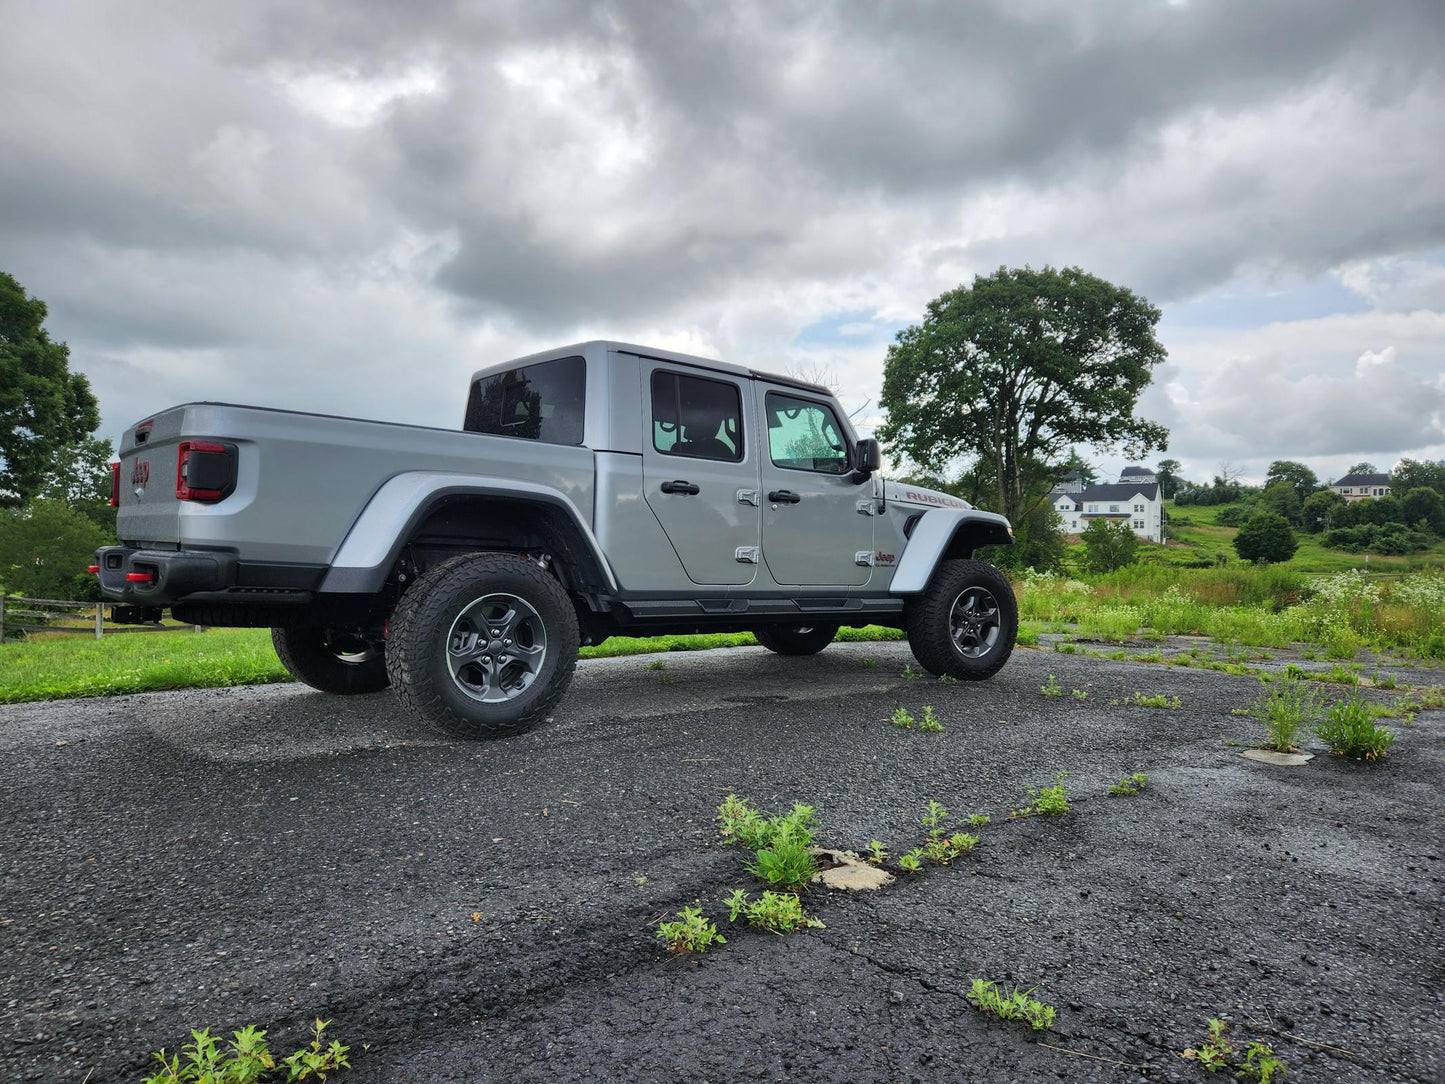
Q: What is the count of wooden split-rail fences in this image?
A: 1